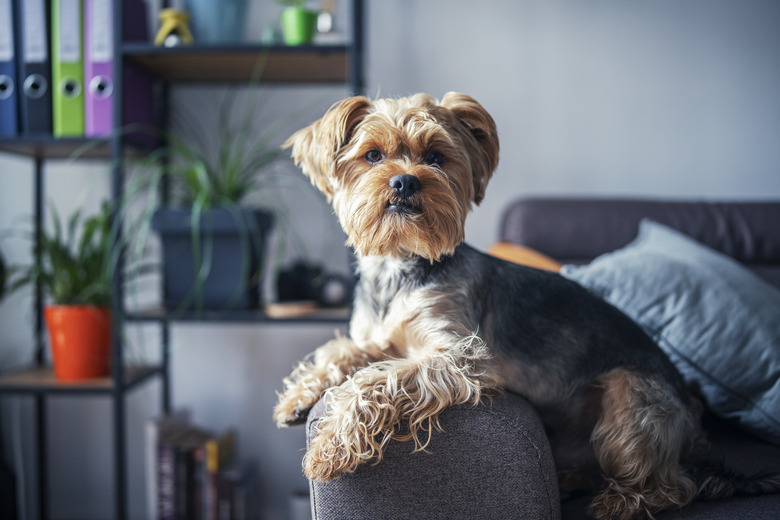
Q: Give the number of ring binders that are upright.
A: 4